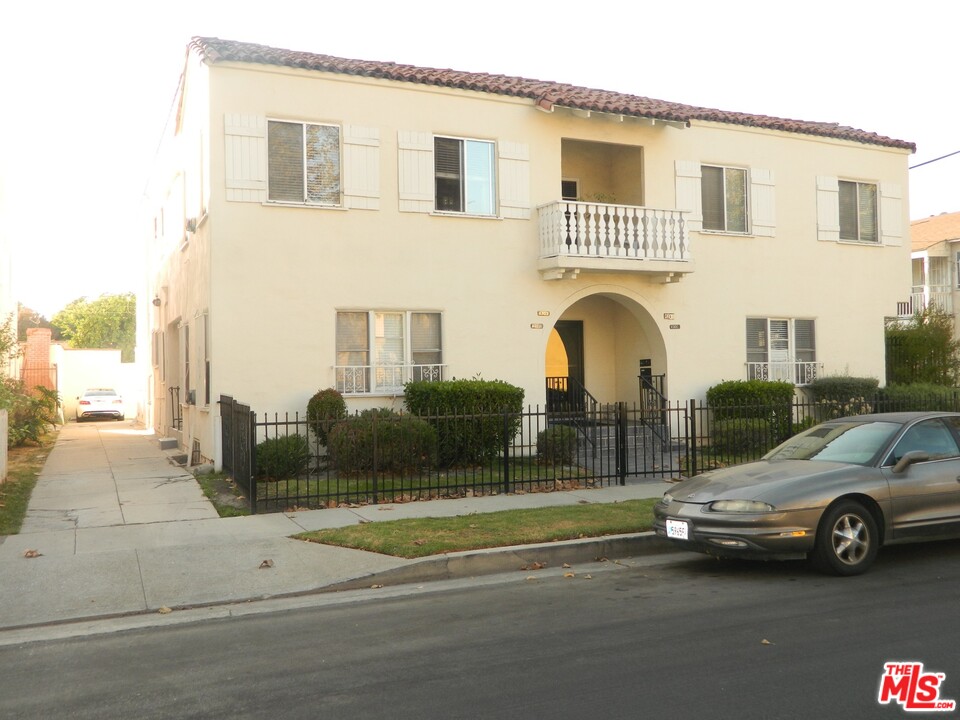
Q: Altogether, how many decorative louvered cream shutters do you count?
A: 8